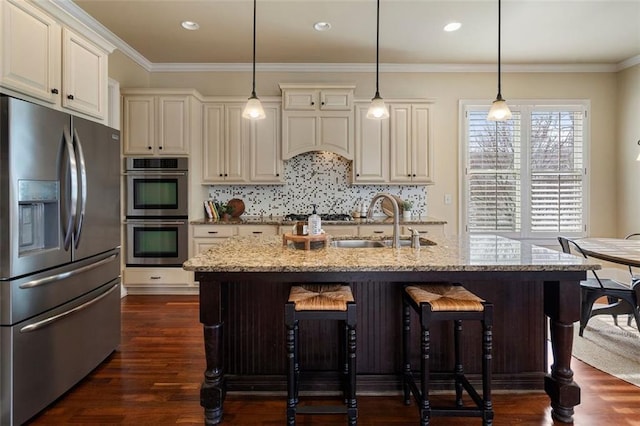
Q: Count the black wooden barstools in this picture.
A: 2